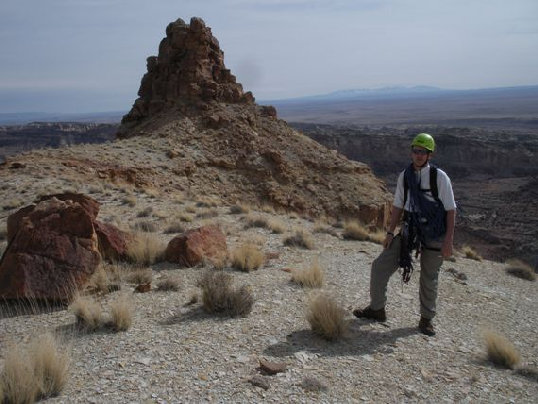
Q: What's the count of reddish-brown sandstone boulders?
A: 3